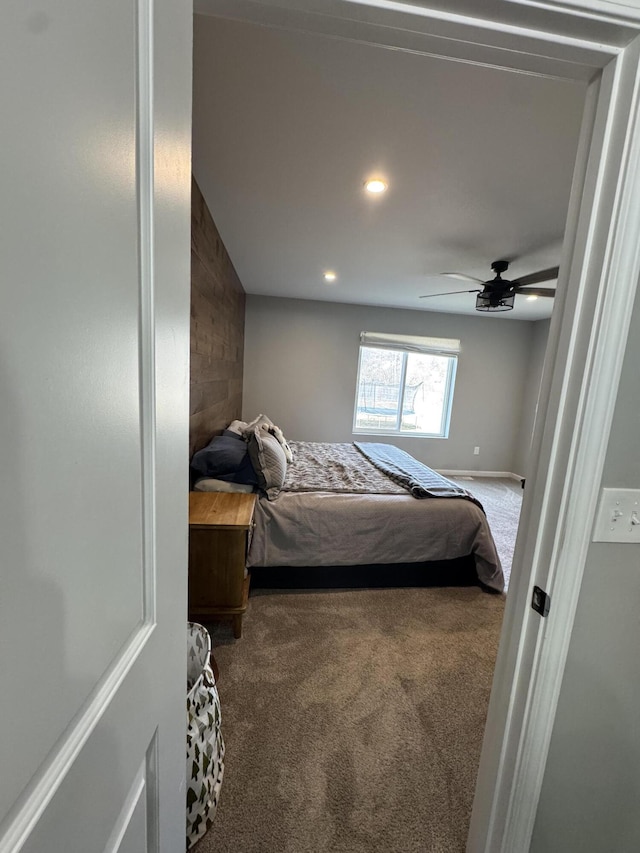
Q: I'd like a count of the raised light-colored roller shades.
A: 1